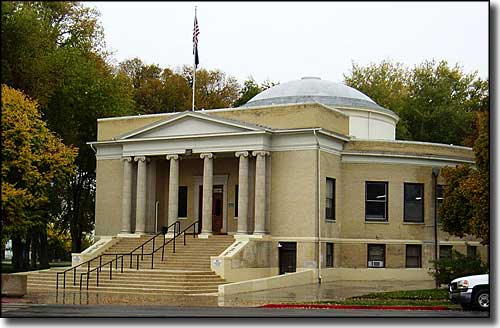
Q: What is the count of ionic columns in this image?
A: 6